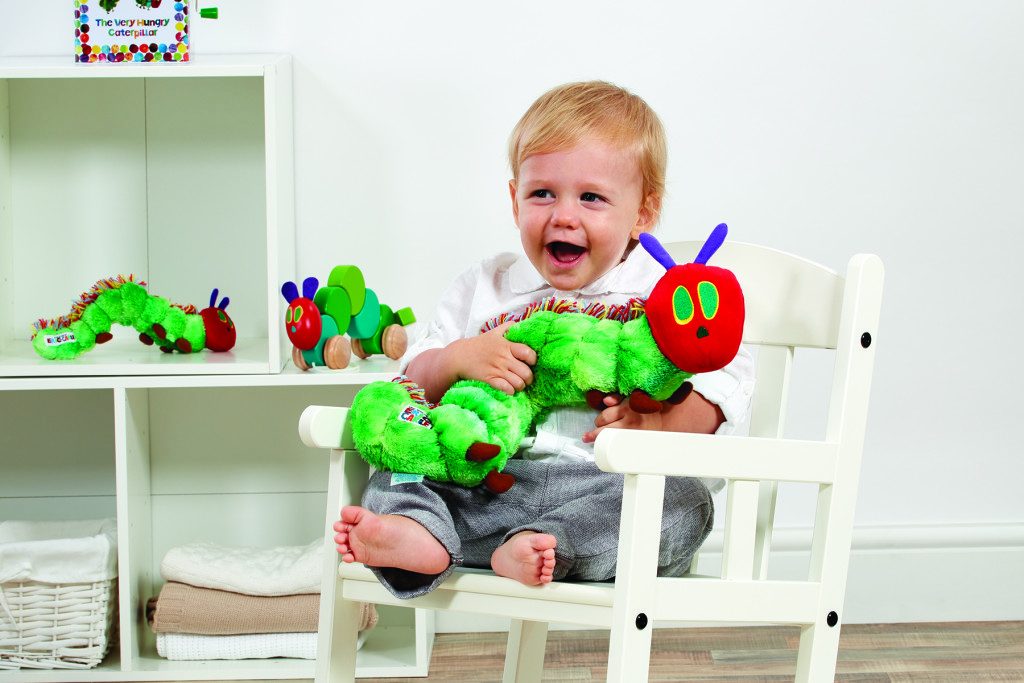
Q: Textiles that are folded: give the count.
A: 3